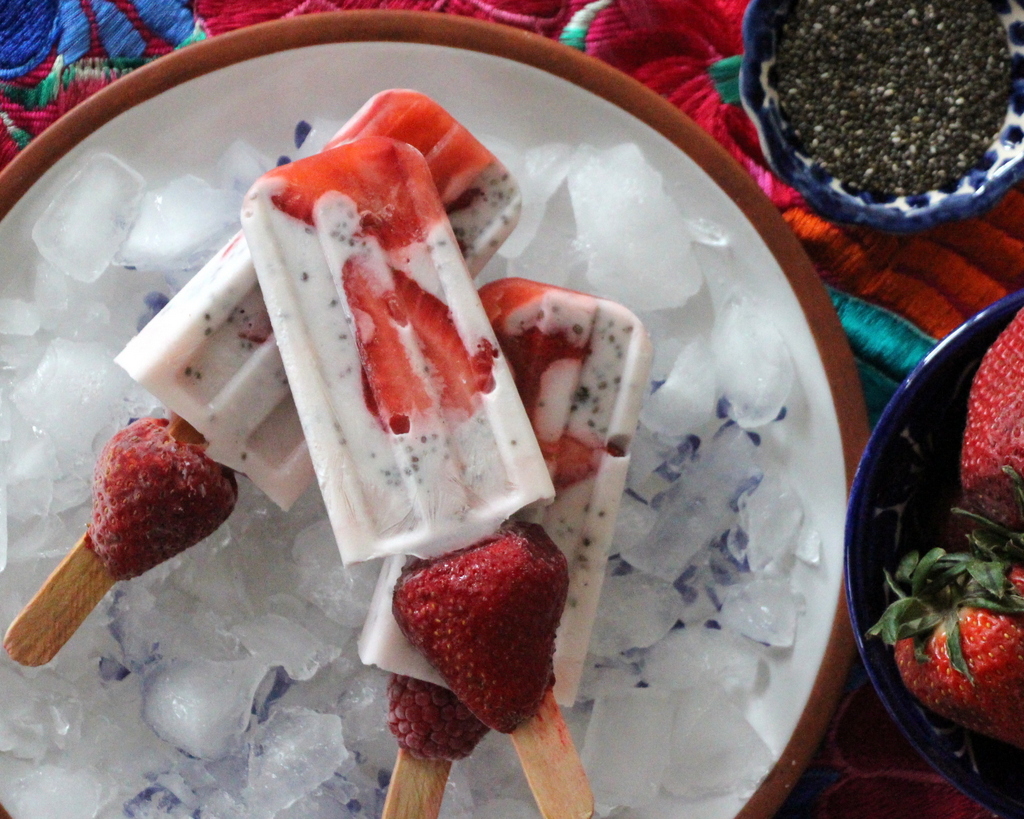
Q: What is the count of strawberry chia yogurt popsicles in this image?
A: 3